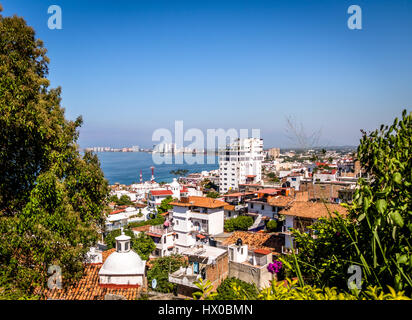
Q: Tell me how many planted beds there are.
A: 0